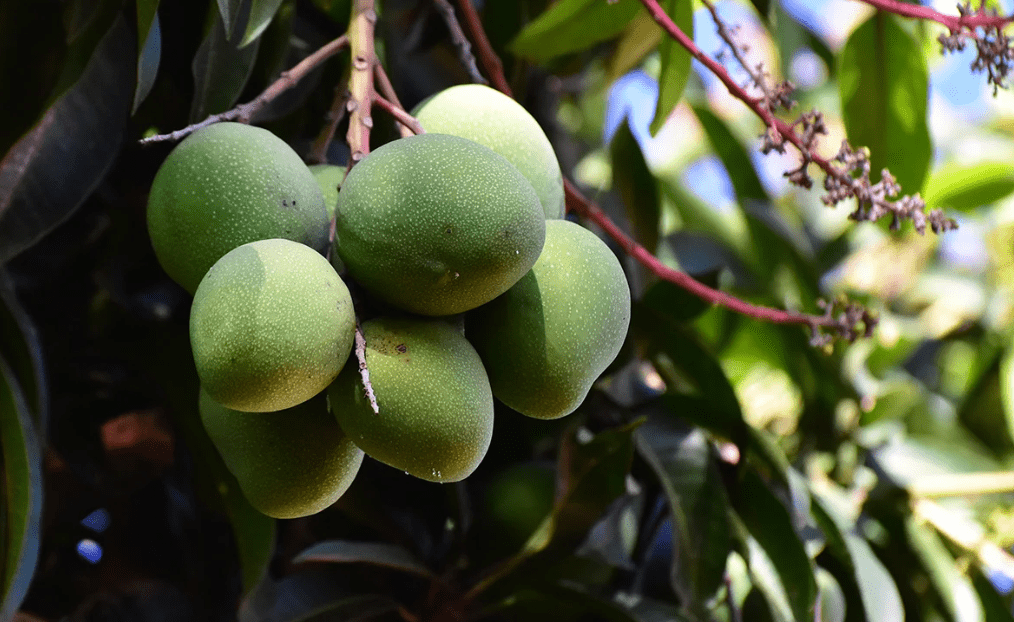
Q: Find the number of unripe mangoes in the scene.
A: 8